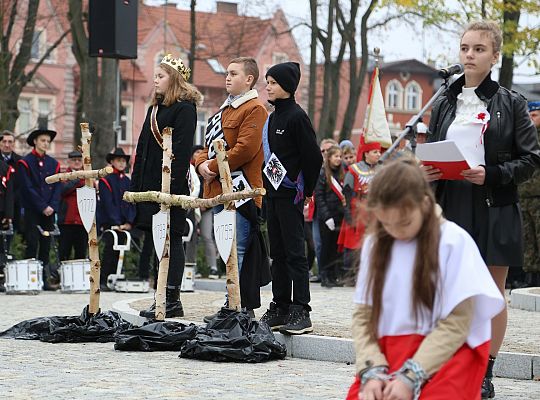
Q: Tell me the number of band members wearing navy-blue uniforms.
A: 2